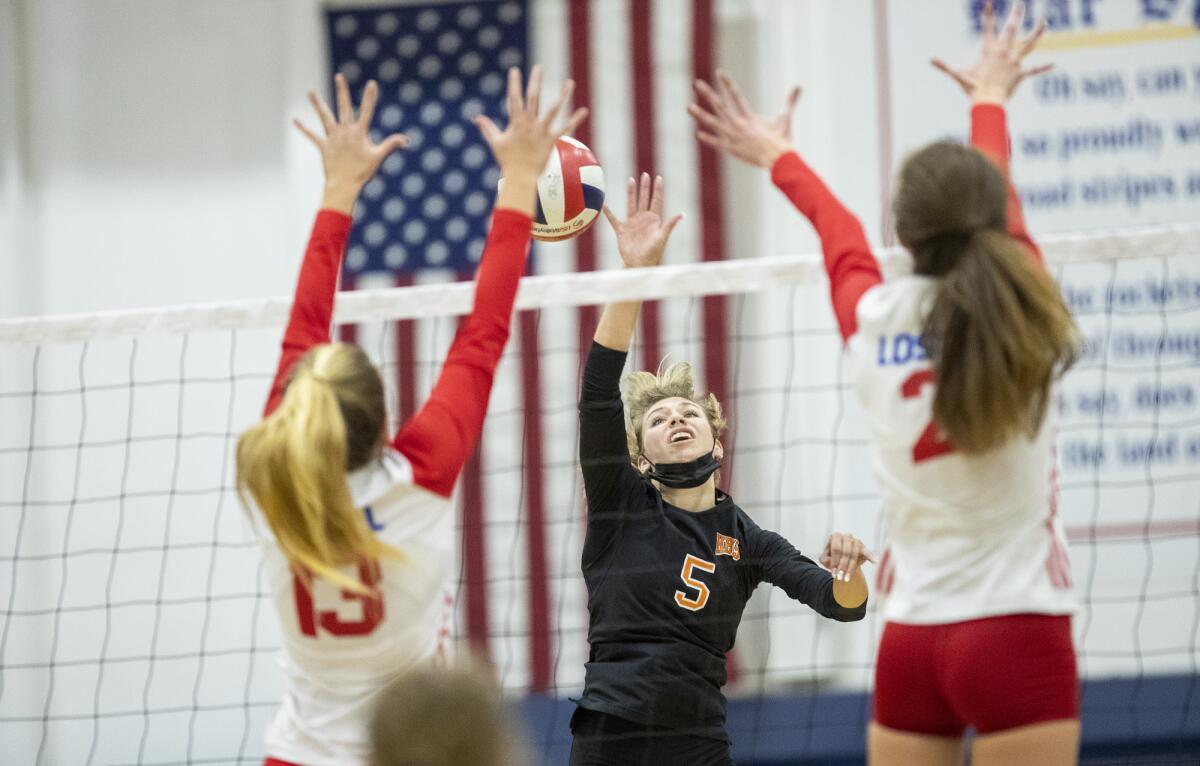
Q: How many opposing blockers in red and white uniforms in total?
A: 2